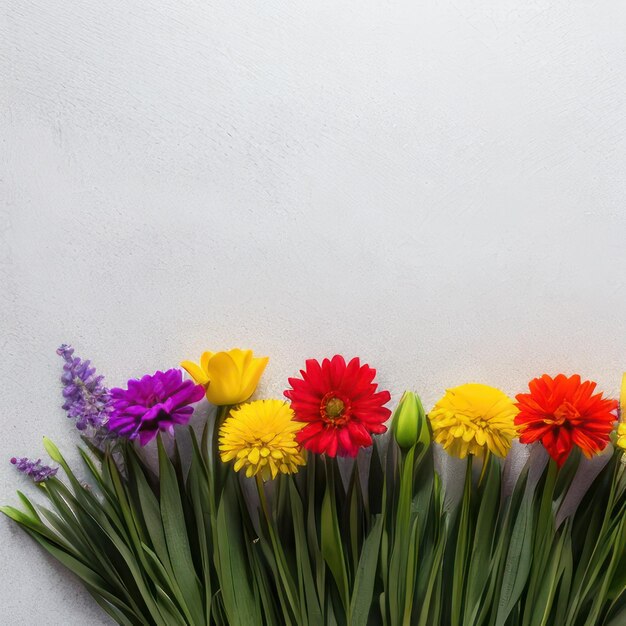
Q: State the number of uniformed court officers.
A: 0